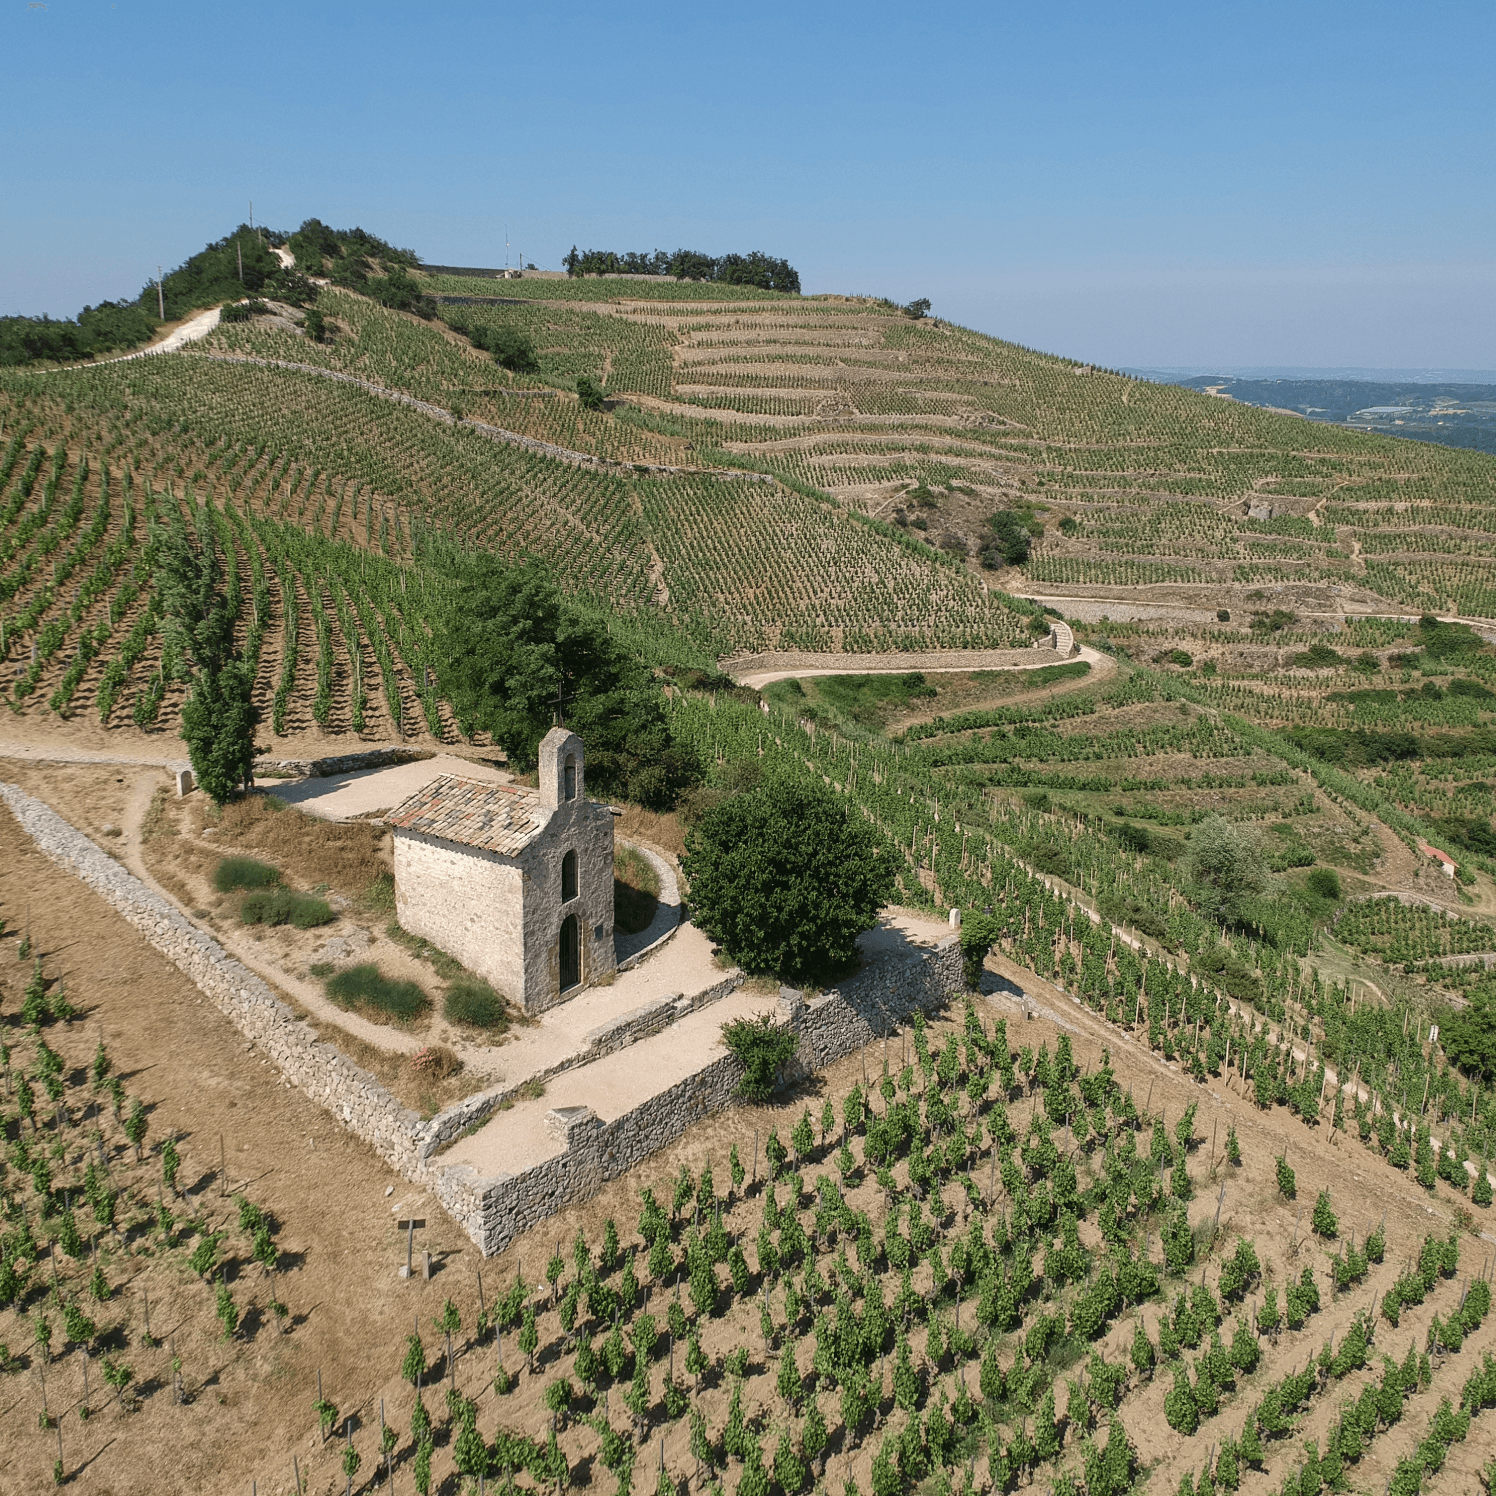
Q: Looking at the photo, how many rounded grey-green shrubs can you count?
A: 4